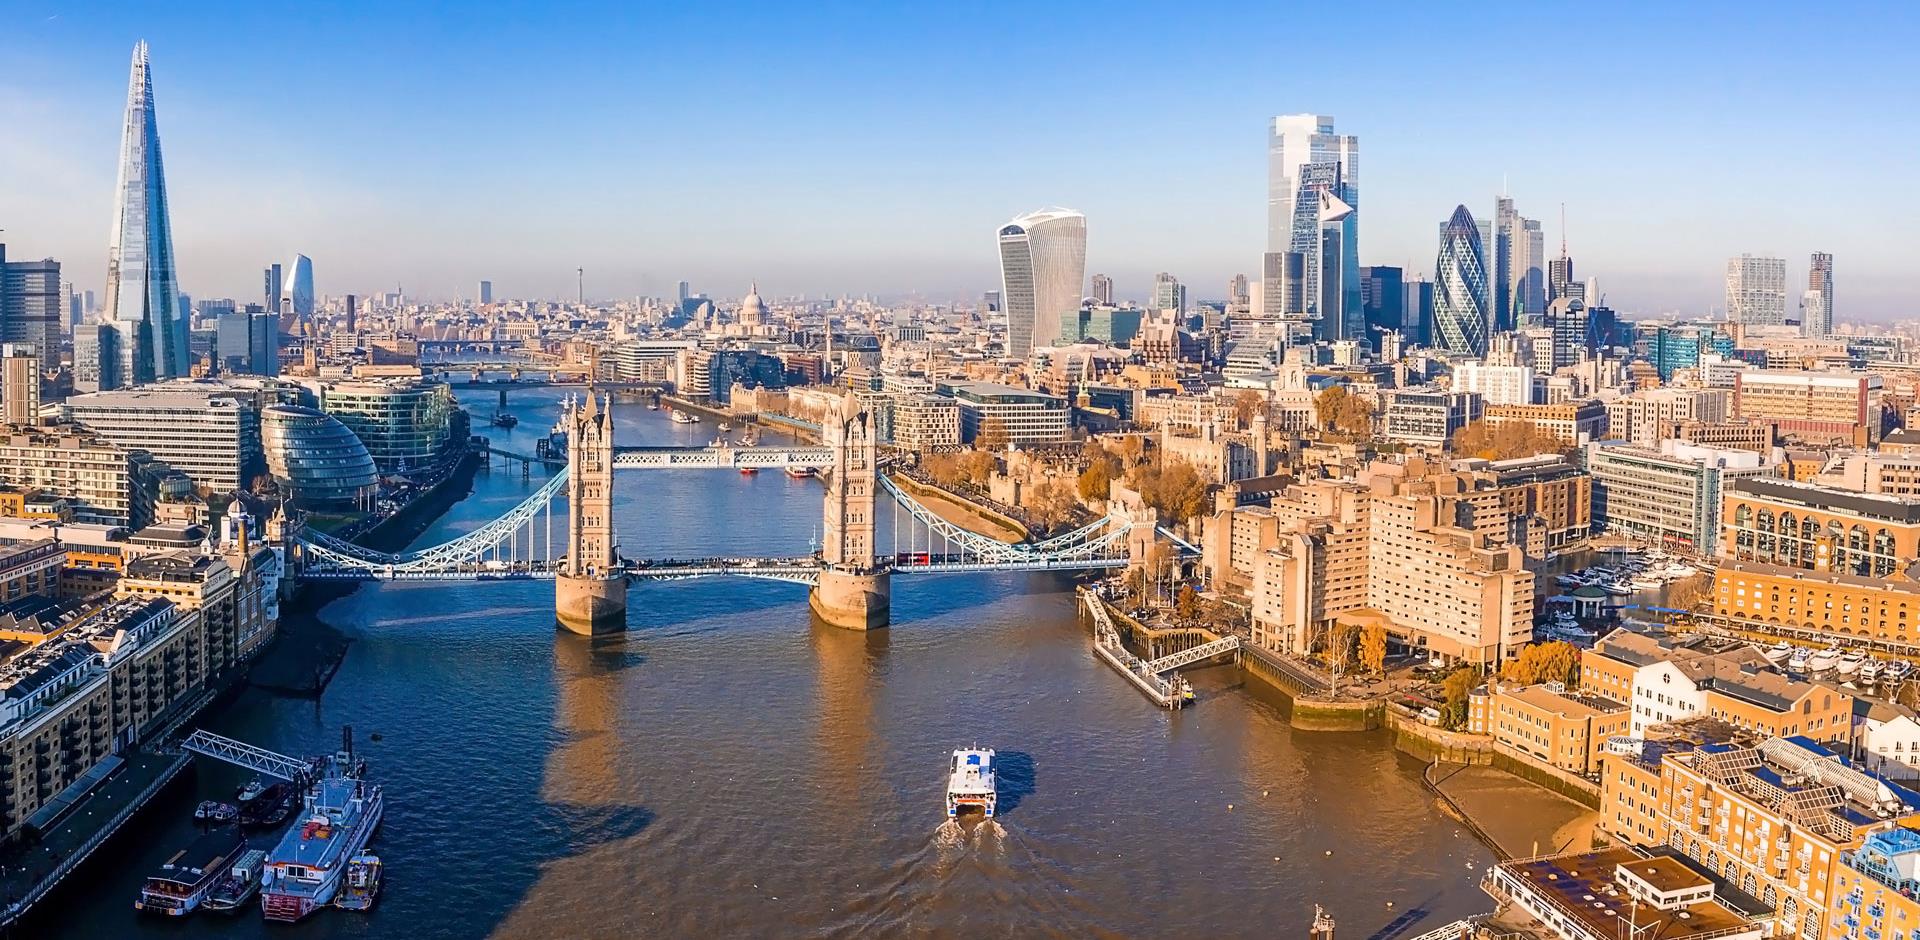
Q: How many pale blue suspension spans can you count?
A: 2